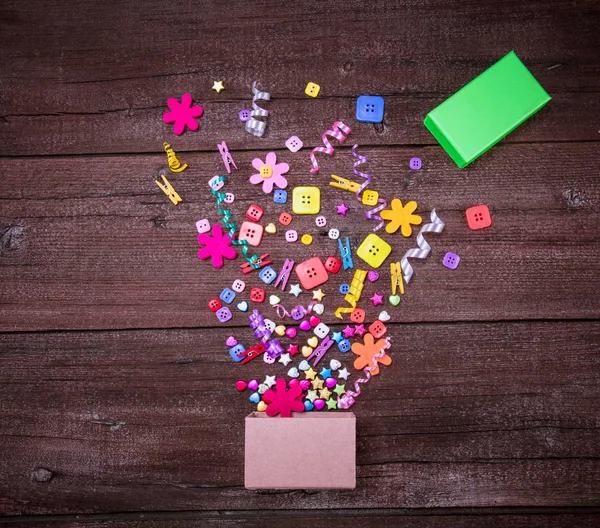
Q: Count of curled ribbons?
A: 10